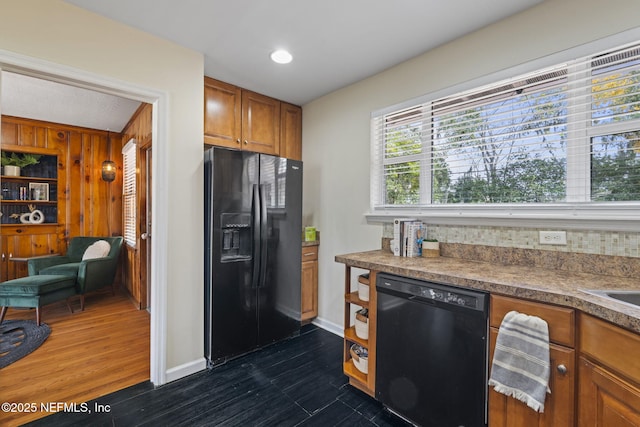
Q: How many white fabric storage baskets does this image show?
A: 3